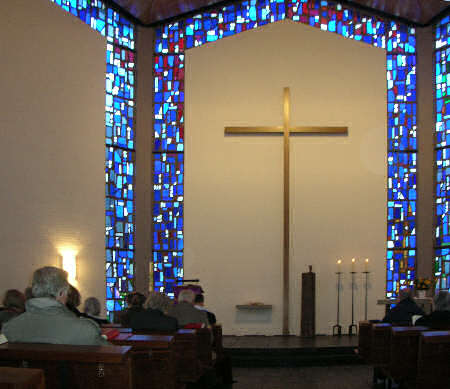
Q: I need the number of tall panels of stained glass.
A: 4